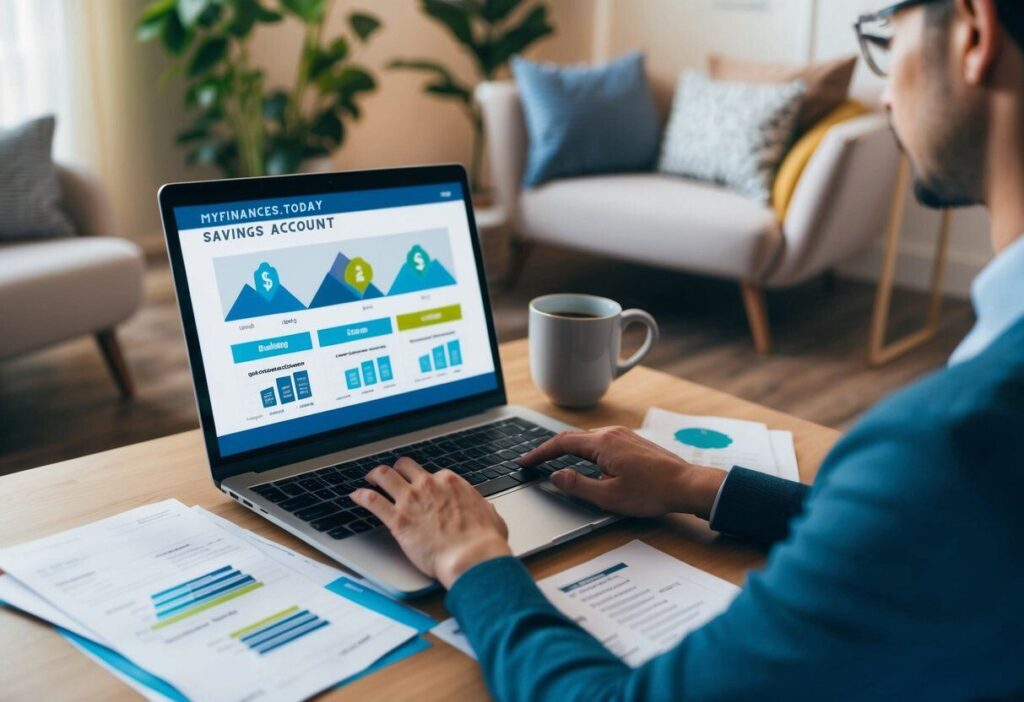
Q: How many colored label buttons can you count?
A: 3